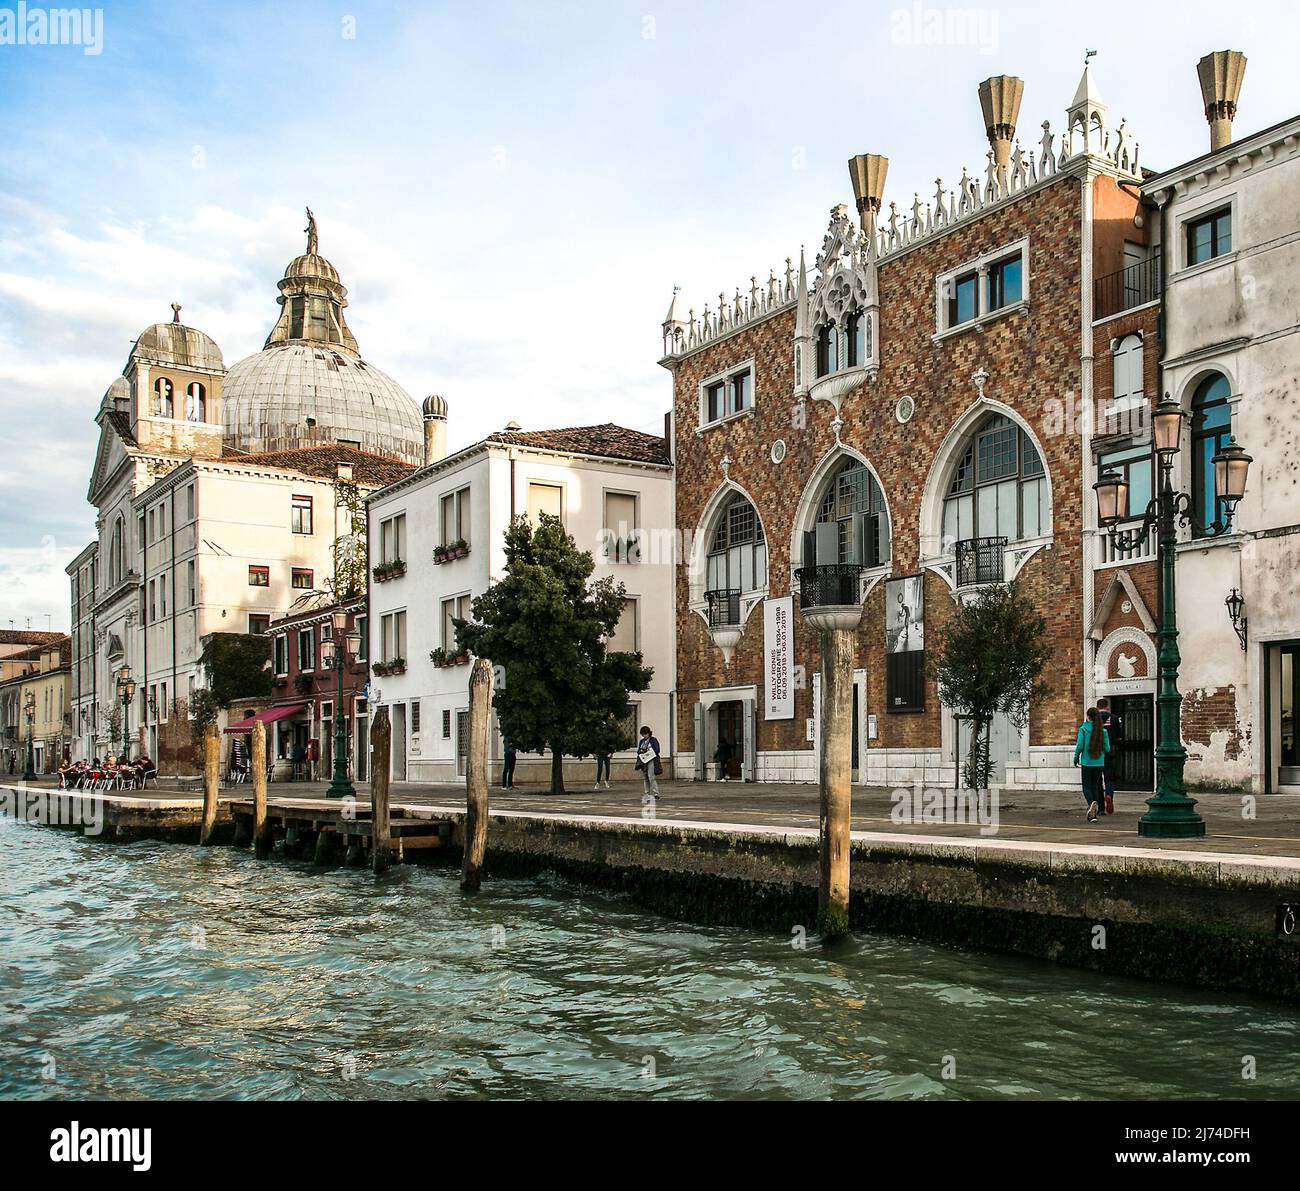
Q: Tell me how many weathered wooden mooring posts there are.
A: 5